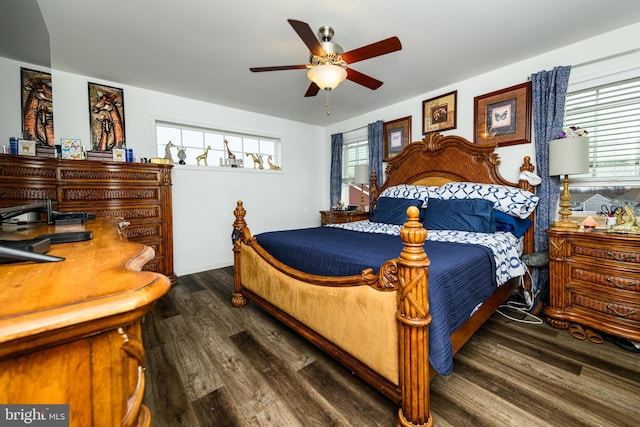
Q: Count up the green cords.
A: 0